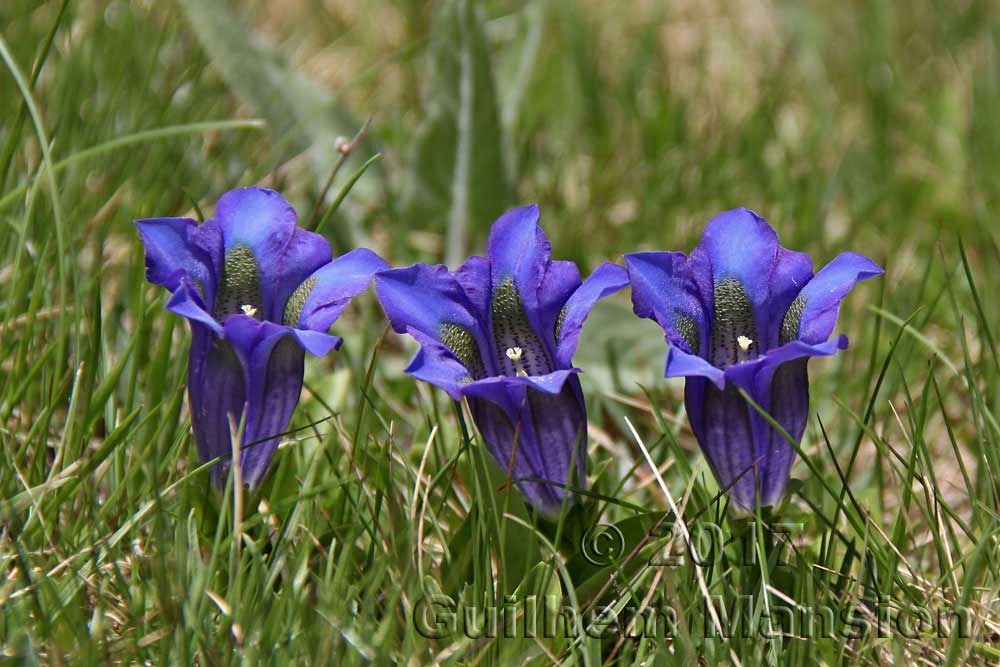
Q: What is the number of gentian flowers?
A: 3